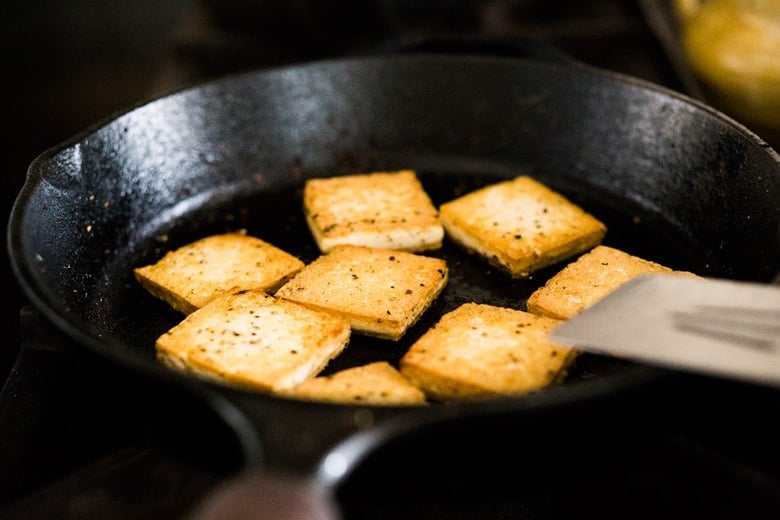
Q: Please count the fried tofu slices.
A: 8